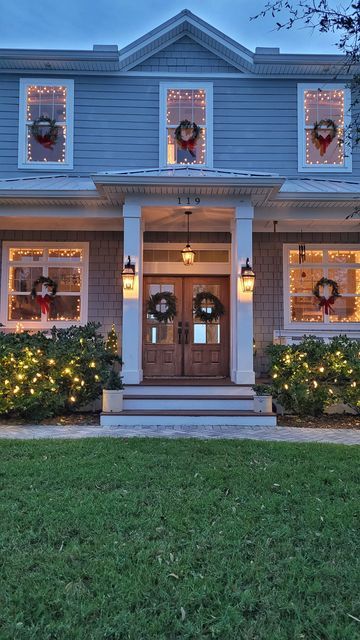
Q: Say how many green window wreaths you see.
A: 5